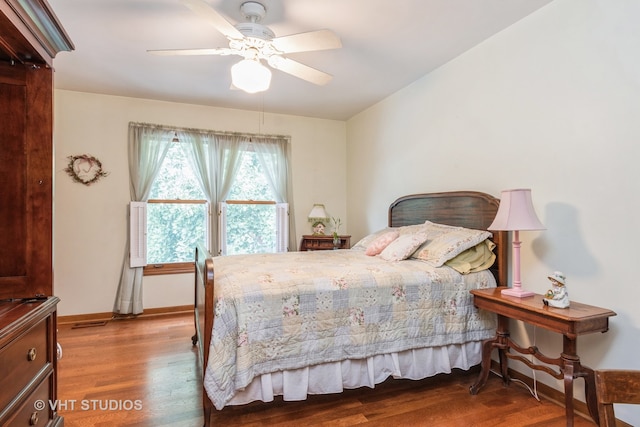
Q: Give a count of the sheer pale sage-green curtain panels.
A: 4